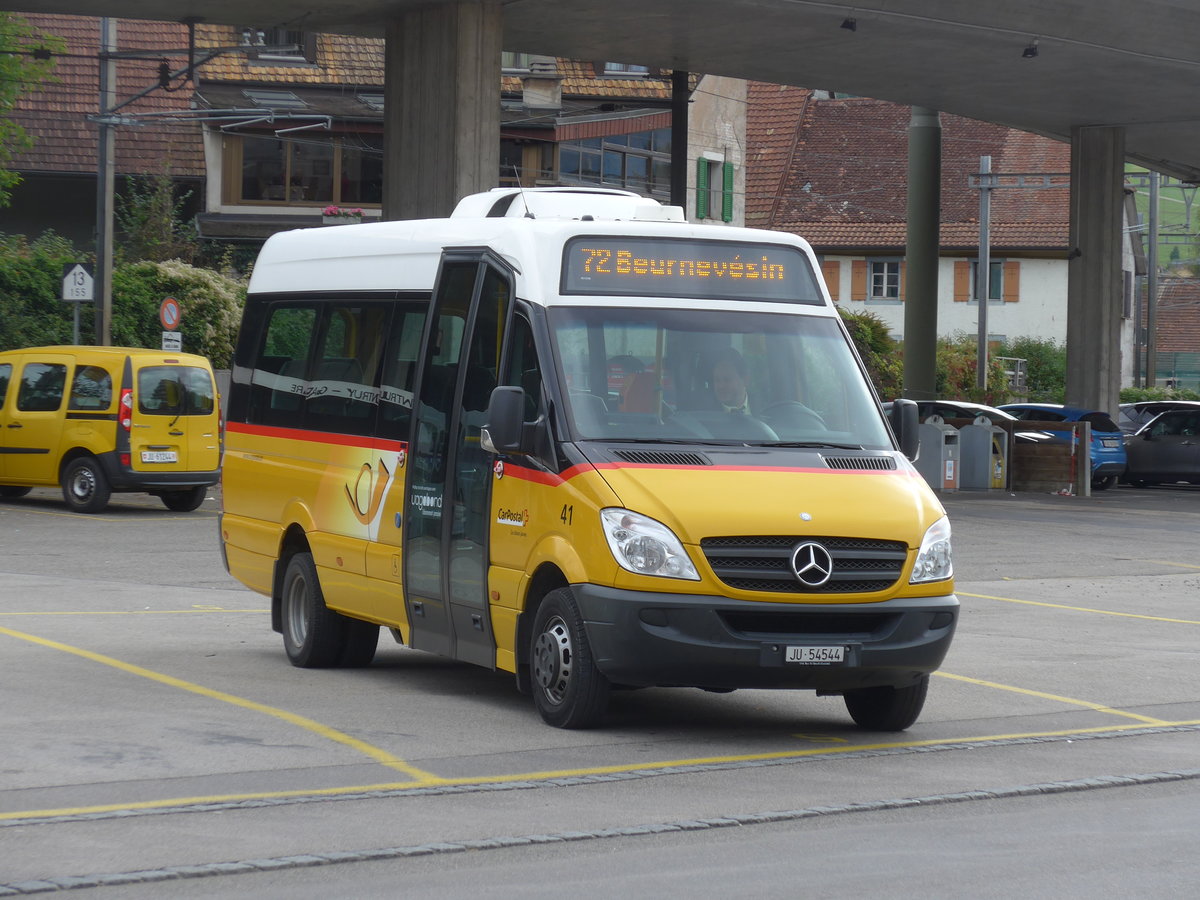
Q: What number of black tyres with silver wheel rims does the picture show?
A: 3